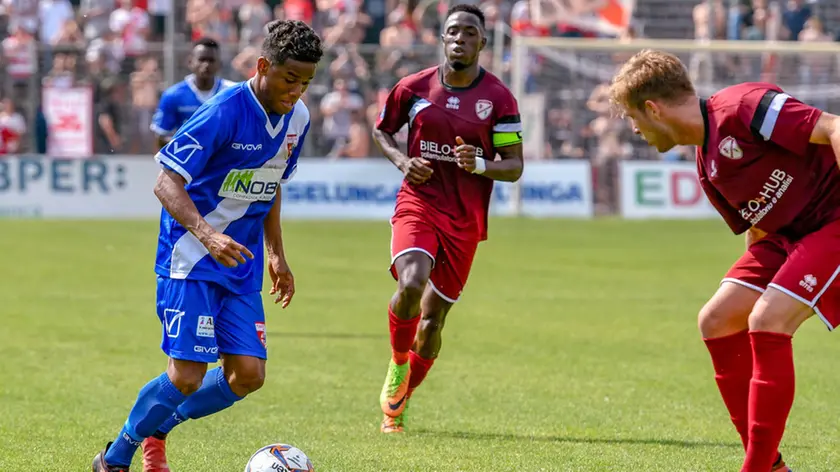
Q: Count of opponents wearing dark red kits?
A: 2